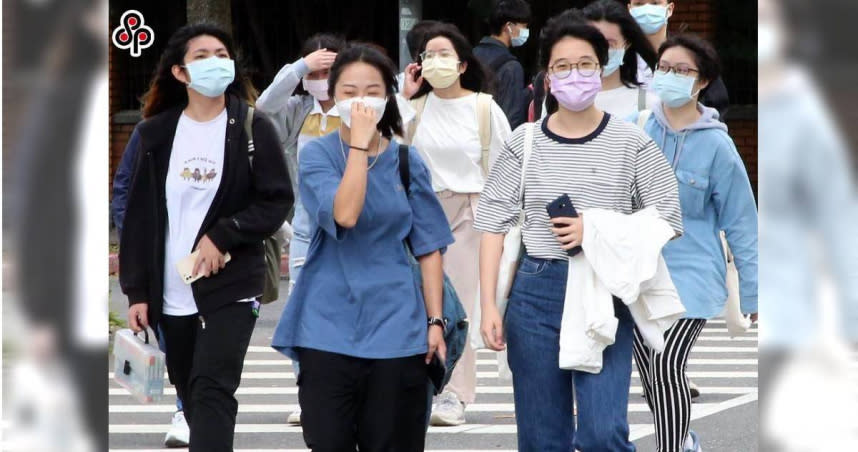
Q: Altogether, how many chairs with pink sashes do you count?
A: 0